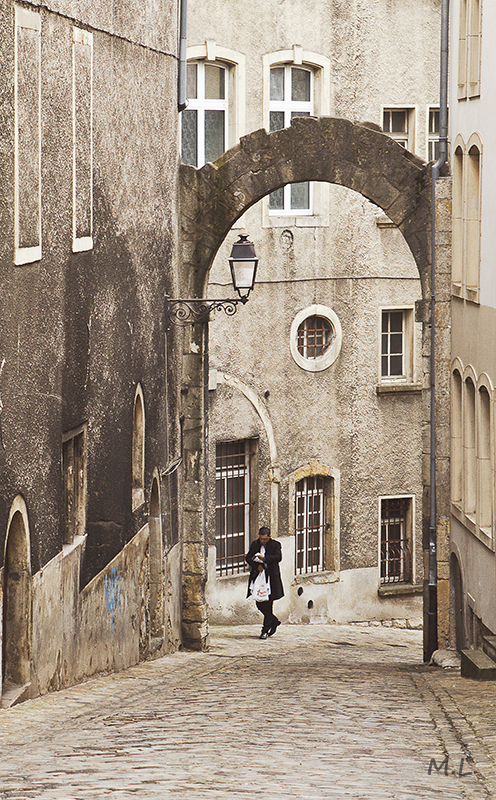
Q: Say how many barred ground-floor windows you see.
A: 3